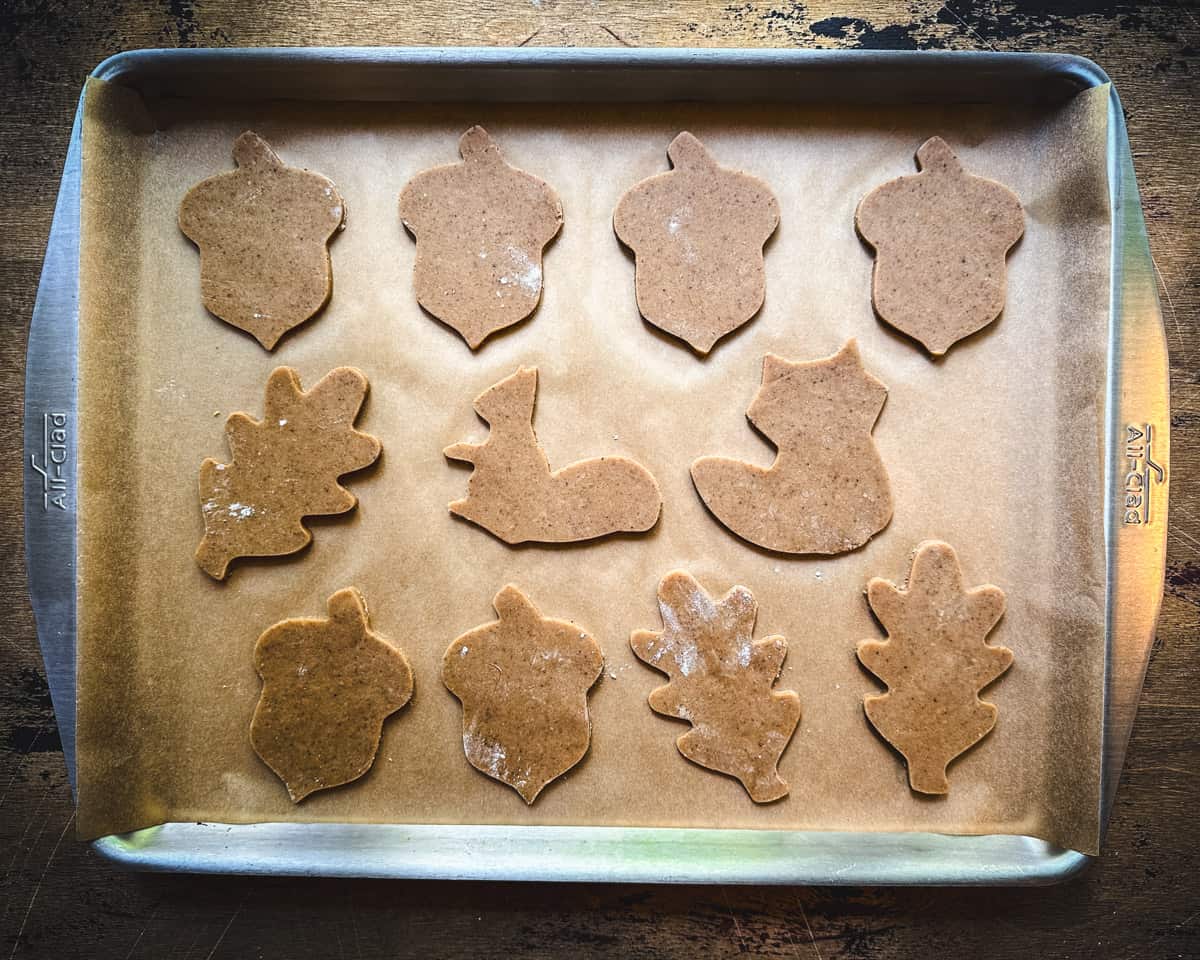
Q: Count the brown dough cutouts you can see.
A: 11